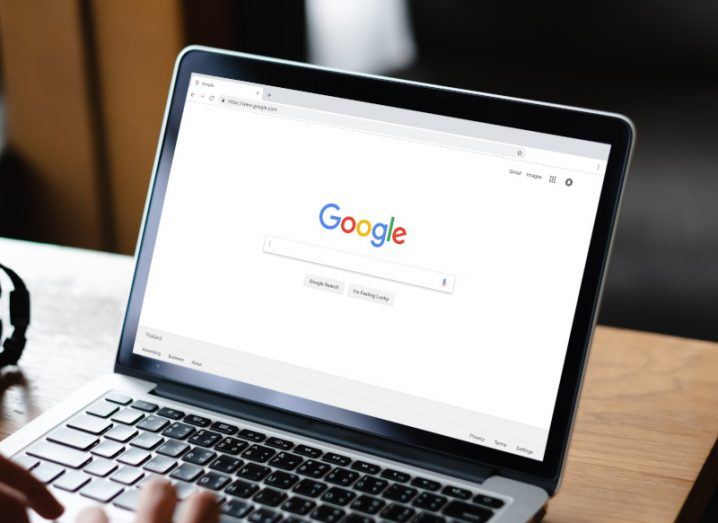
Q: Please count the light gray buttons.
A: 2